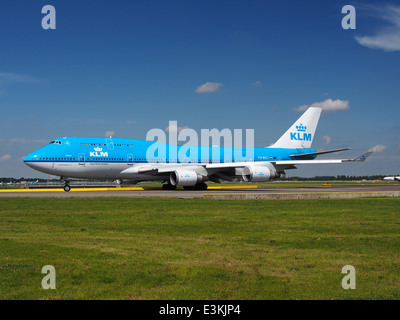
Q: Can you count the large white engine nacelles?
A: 2